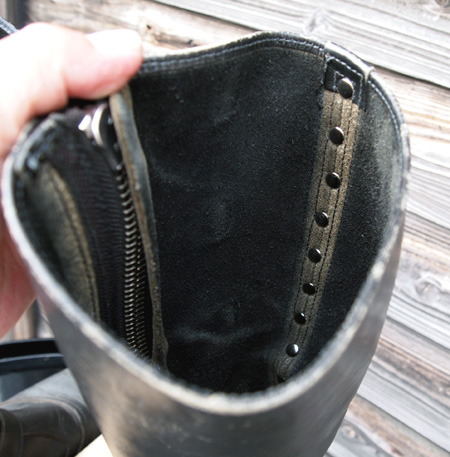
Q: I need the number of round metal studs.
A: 8